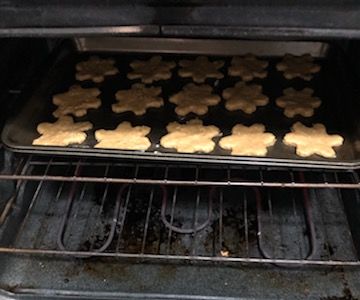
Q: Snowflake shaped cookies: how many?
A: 15